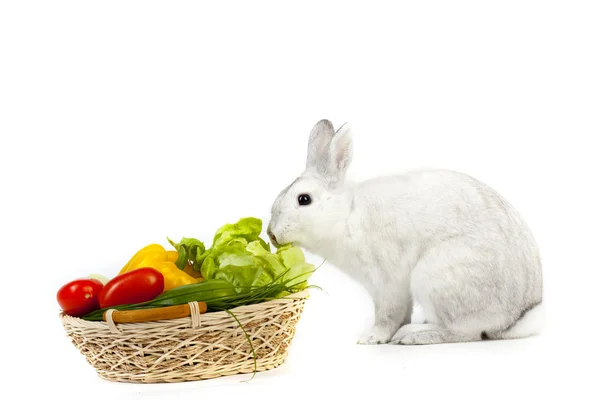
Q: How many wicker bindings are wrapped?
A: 2